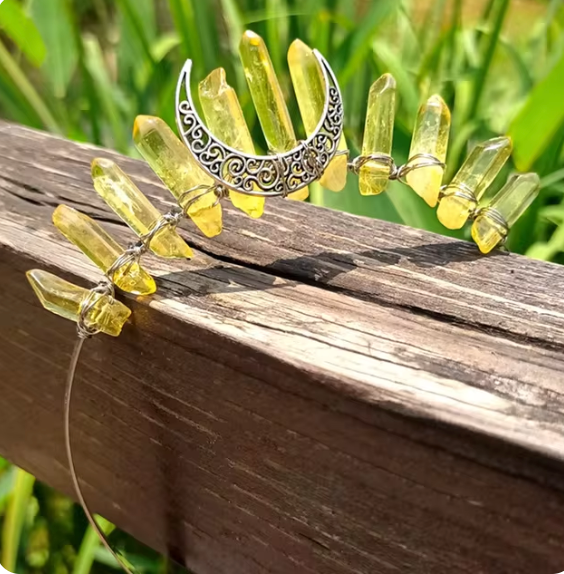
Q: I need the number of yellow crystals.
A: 11